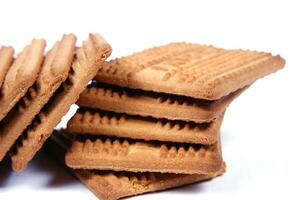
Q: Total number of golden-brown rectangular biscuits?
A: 9